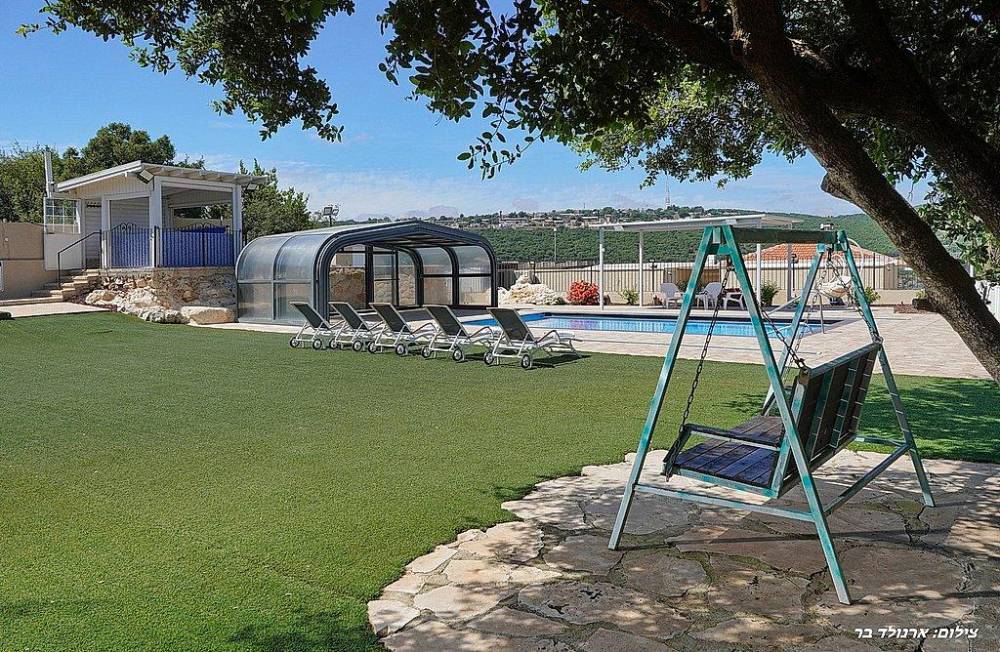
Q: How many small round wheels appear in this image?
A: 10